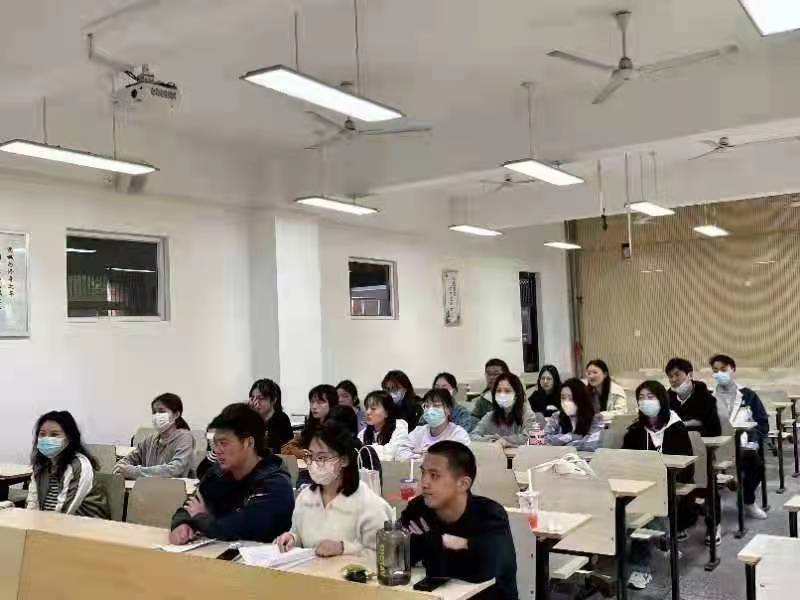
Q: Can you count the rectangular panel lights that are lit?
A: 9